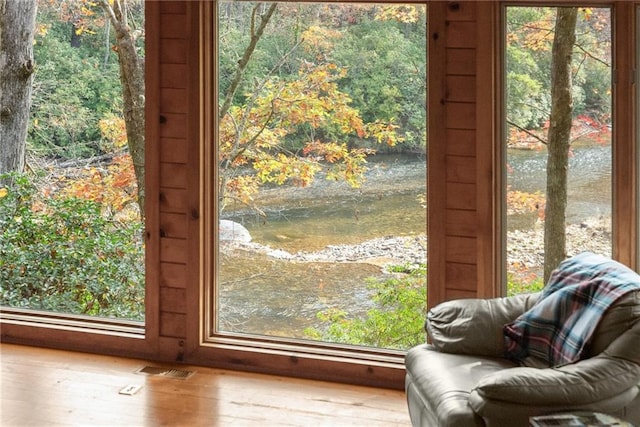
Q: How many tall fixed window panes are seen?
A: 3